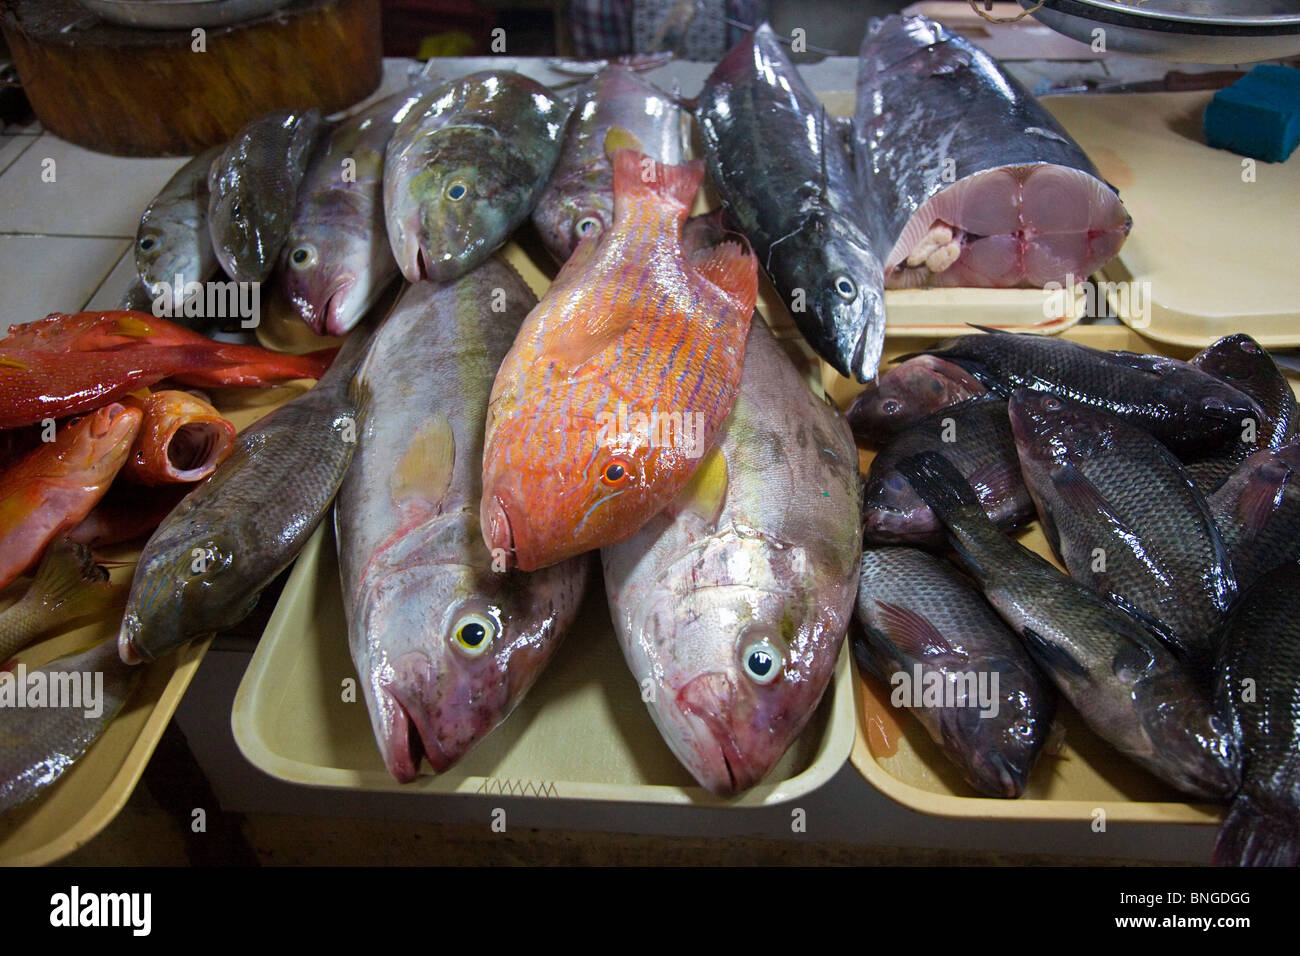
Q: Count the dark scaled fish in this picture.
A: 9